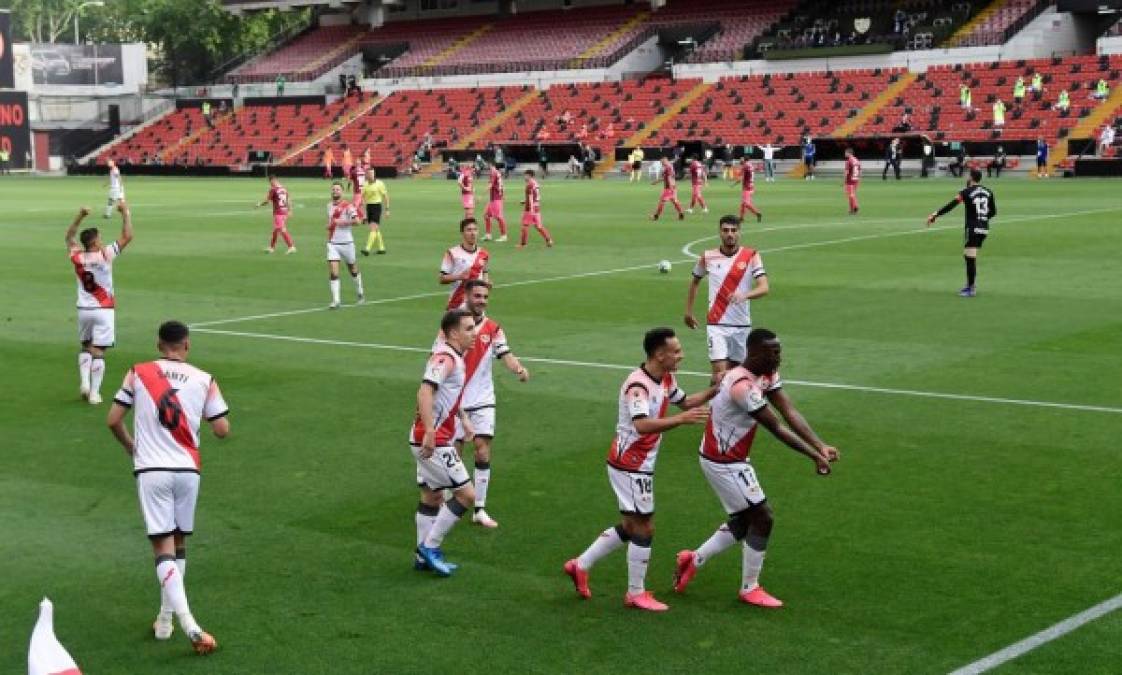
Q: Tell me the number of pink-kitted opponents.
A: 9